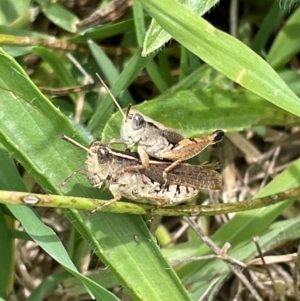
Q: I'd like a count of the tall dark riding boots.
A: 0